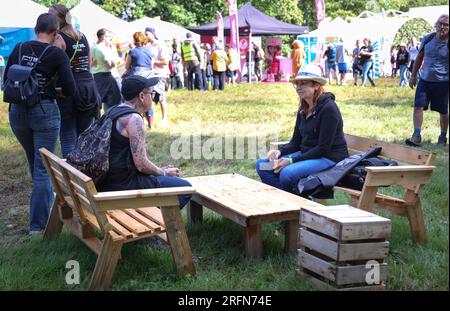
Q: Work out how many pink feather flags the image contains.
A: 3